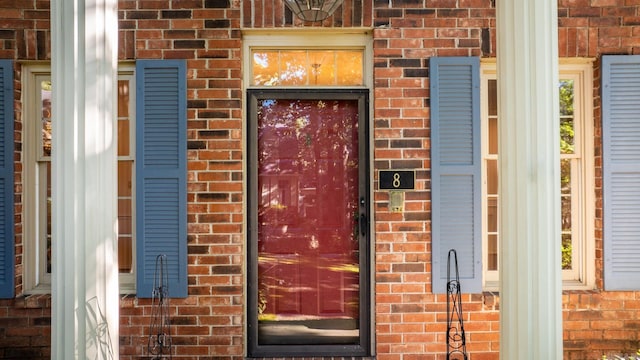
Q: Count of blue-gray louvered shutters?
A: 4